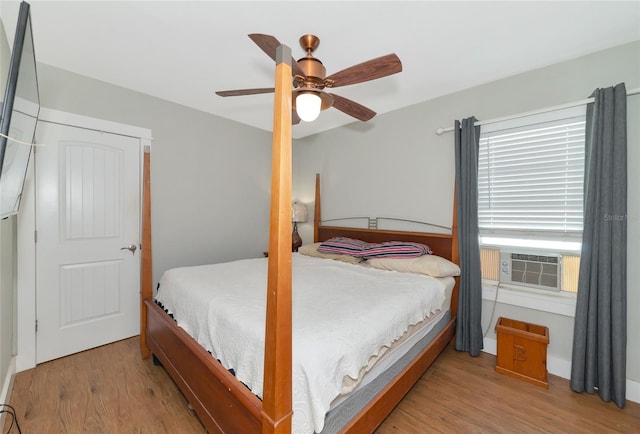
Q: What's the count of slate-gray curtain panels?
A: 2